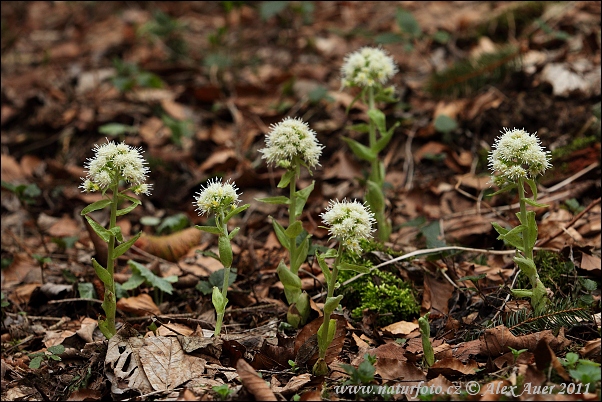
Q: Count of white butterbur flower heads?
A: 6